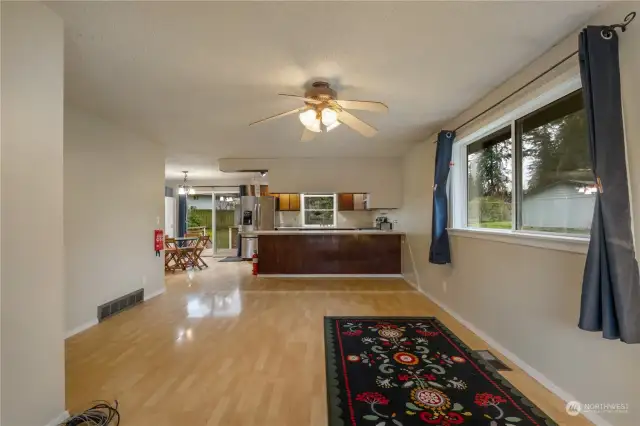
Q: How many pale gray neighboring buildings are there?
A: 1